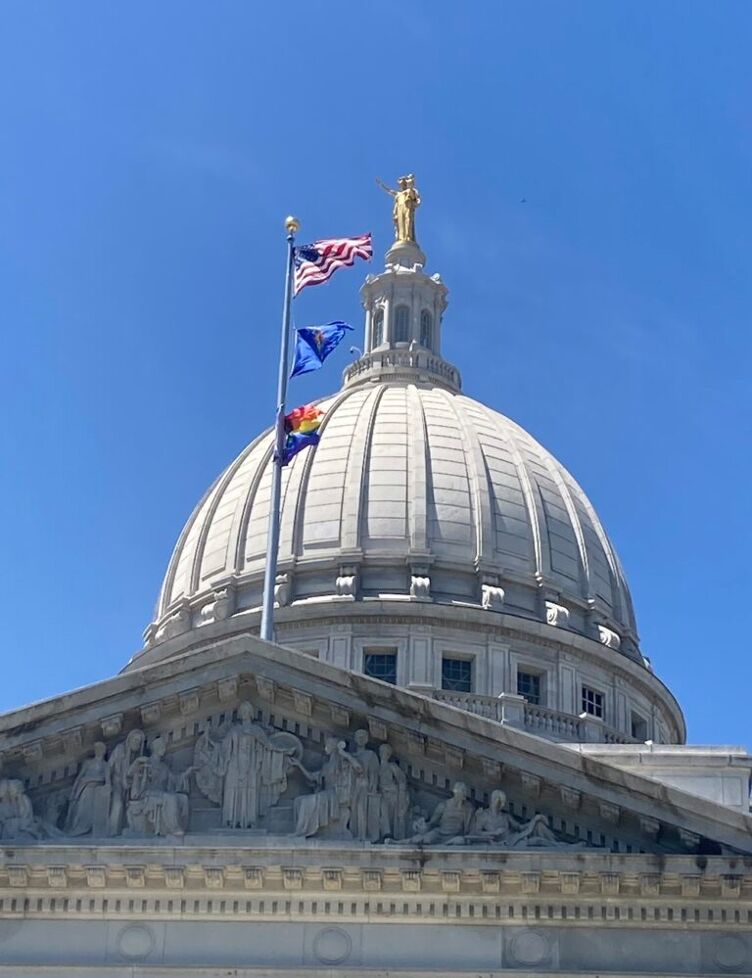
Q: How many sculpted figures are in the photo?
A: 11